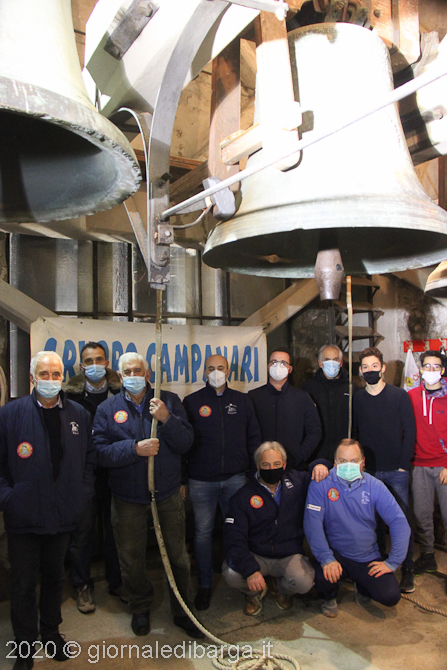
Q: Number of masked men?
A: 10